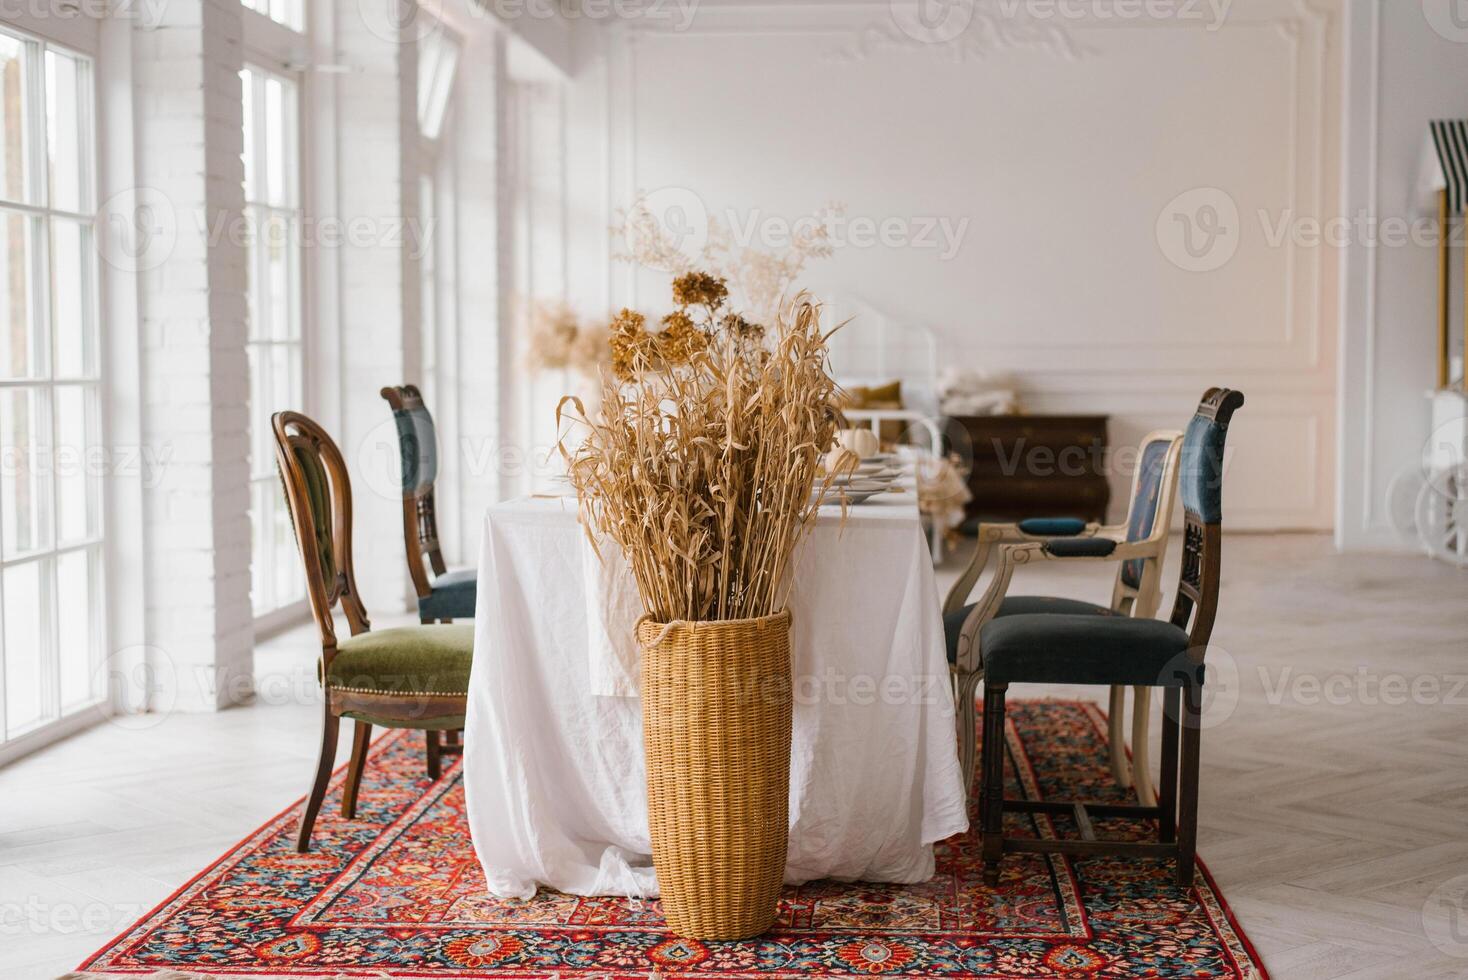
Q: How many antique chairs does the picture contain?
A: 4